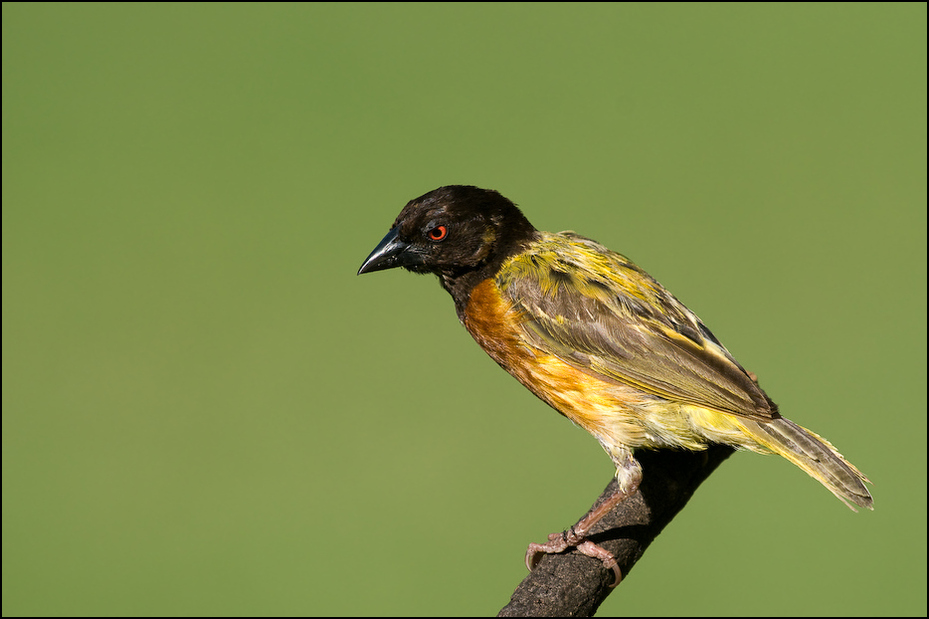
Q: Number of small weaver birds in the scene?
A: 1